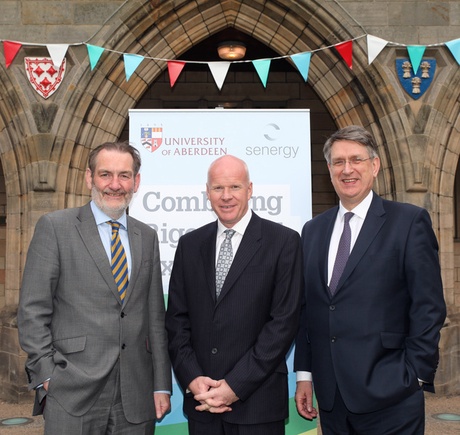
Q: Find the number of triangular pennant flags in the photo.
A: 12